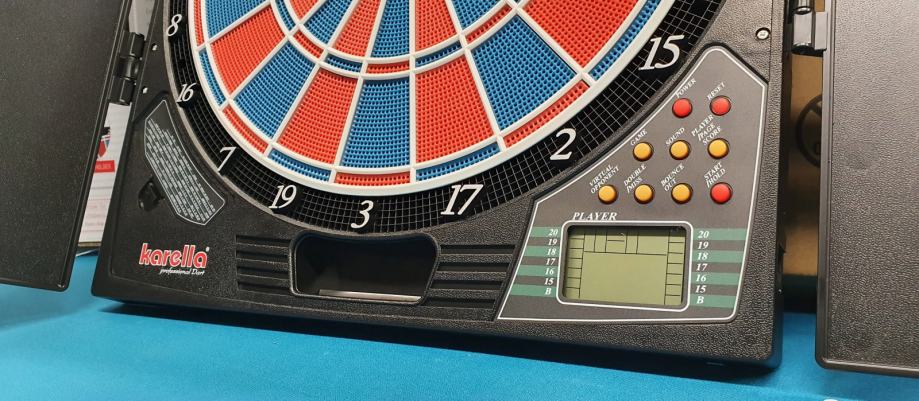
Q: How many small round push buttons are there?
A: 9